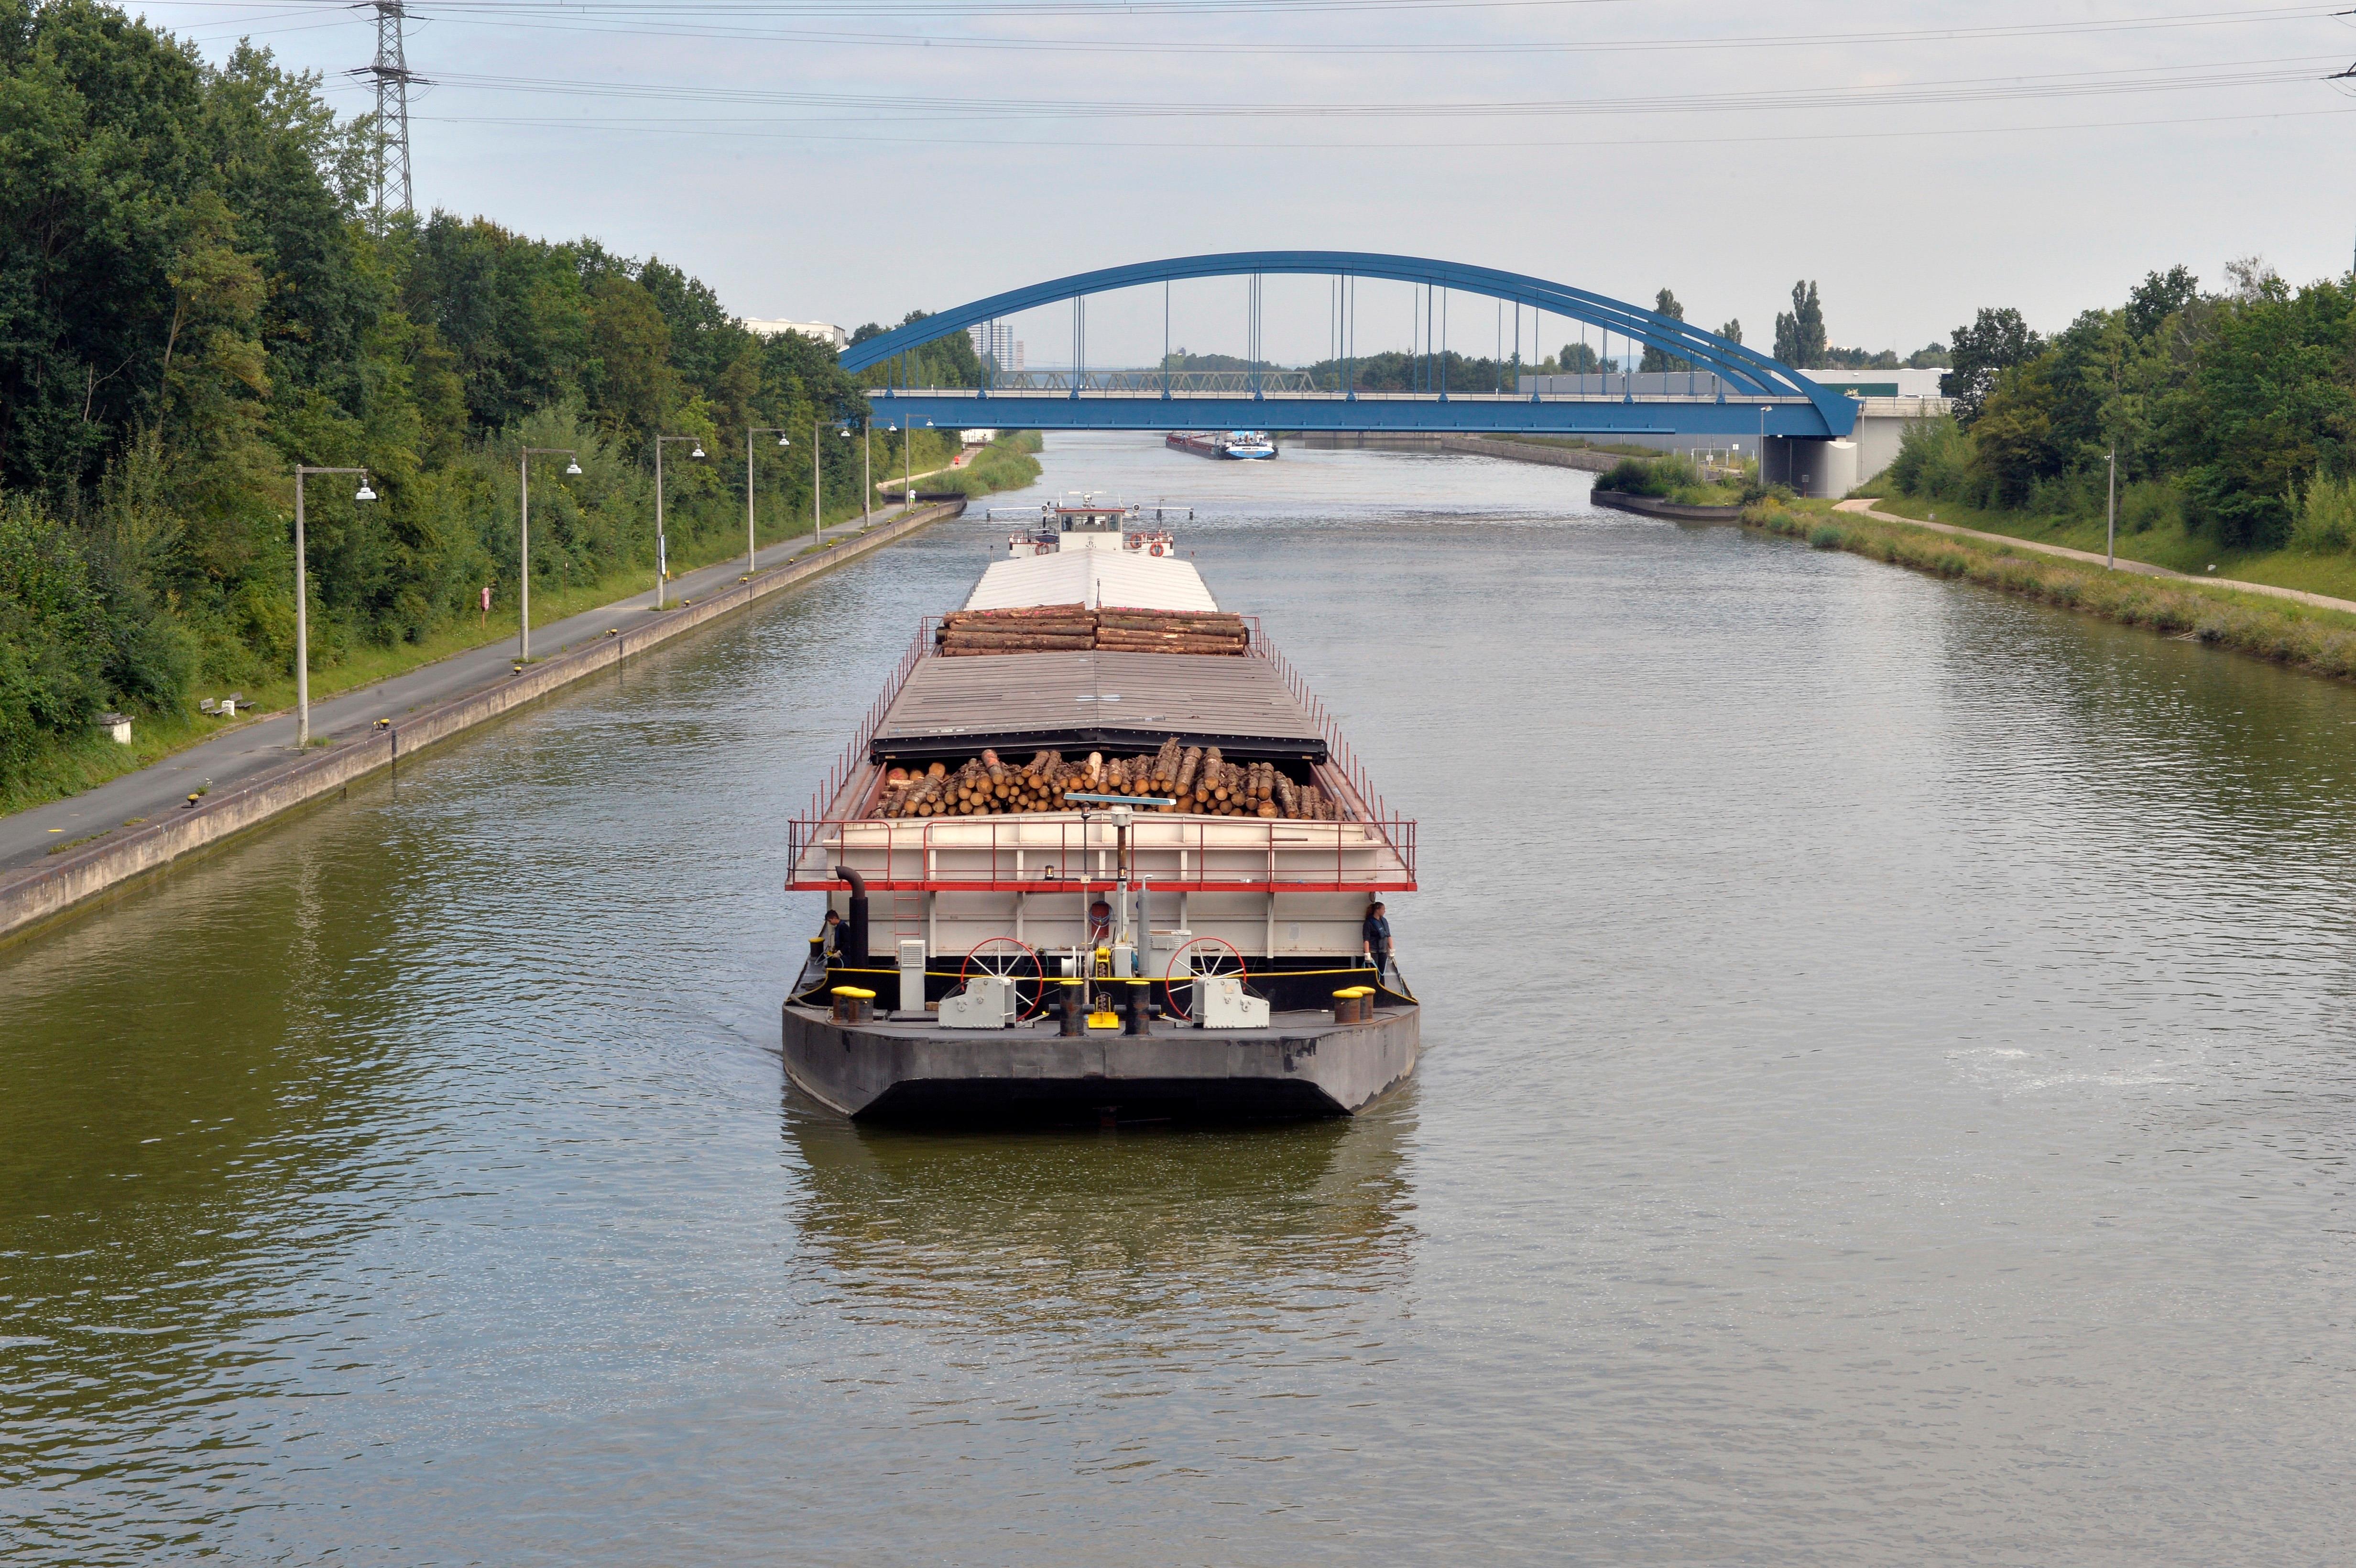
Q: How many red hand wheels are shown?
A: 2